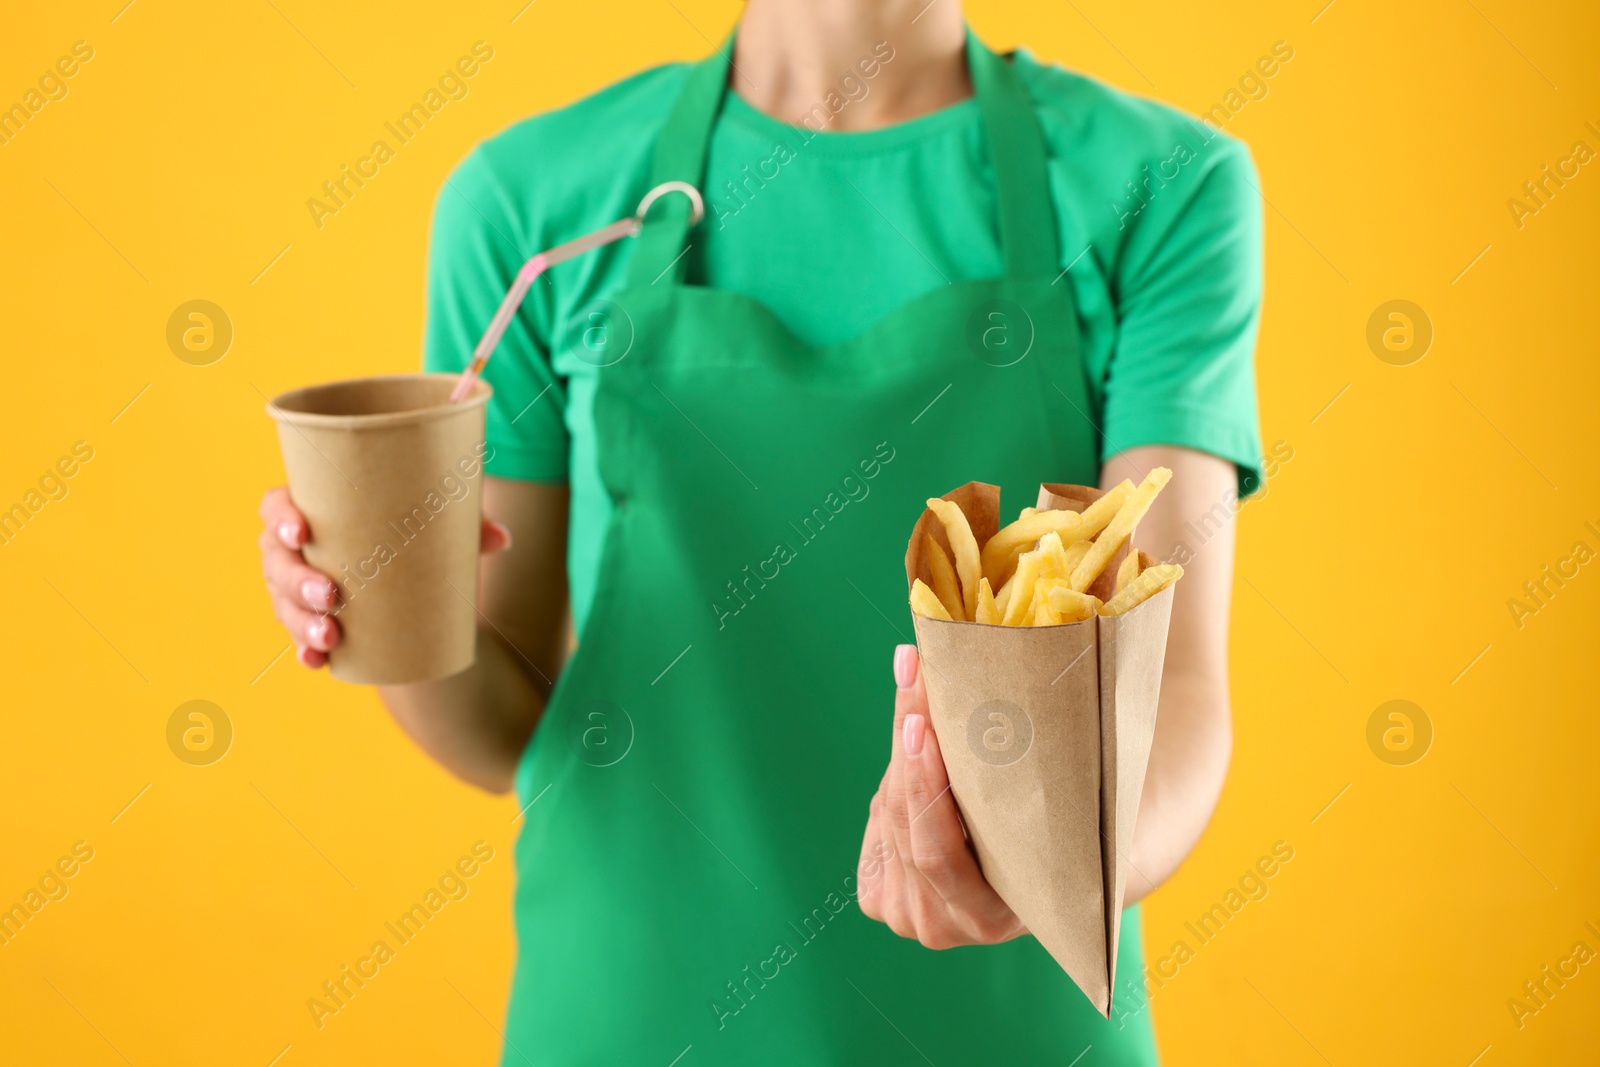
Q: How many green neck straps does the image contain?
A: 2